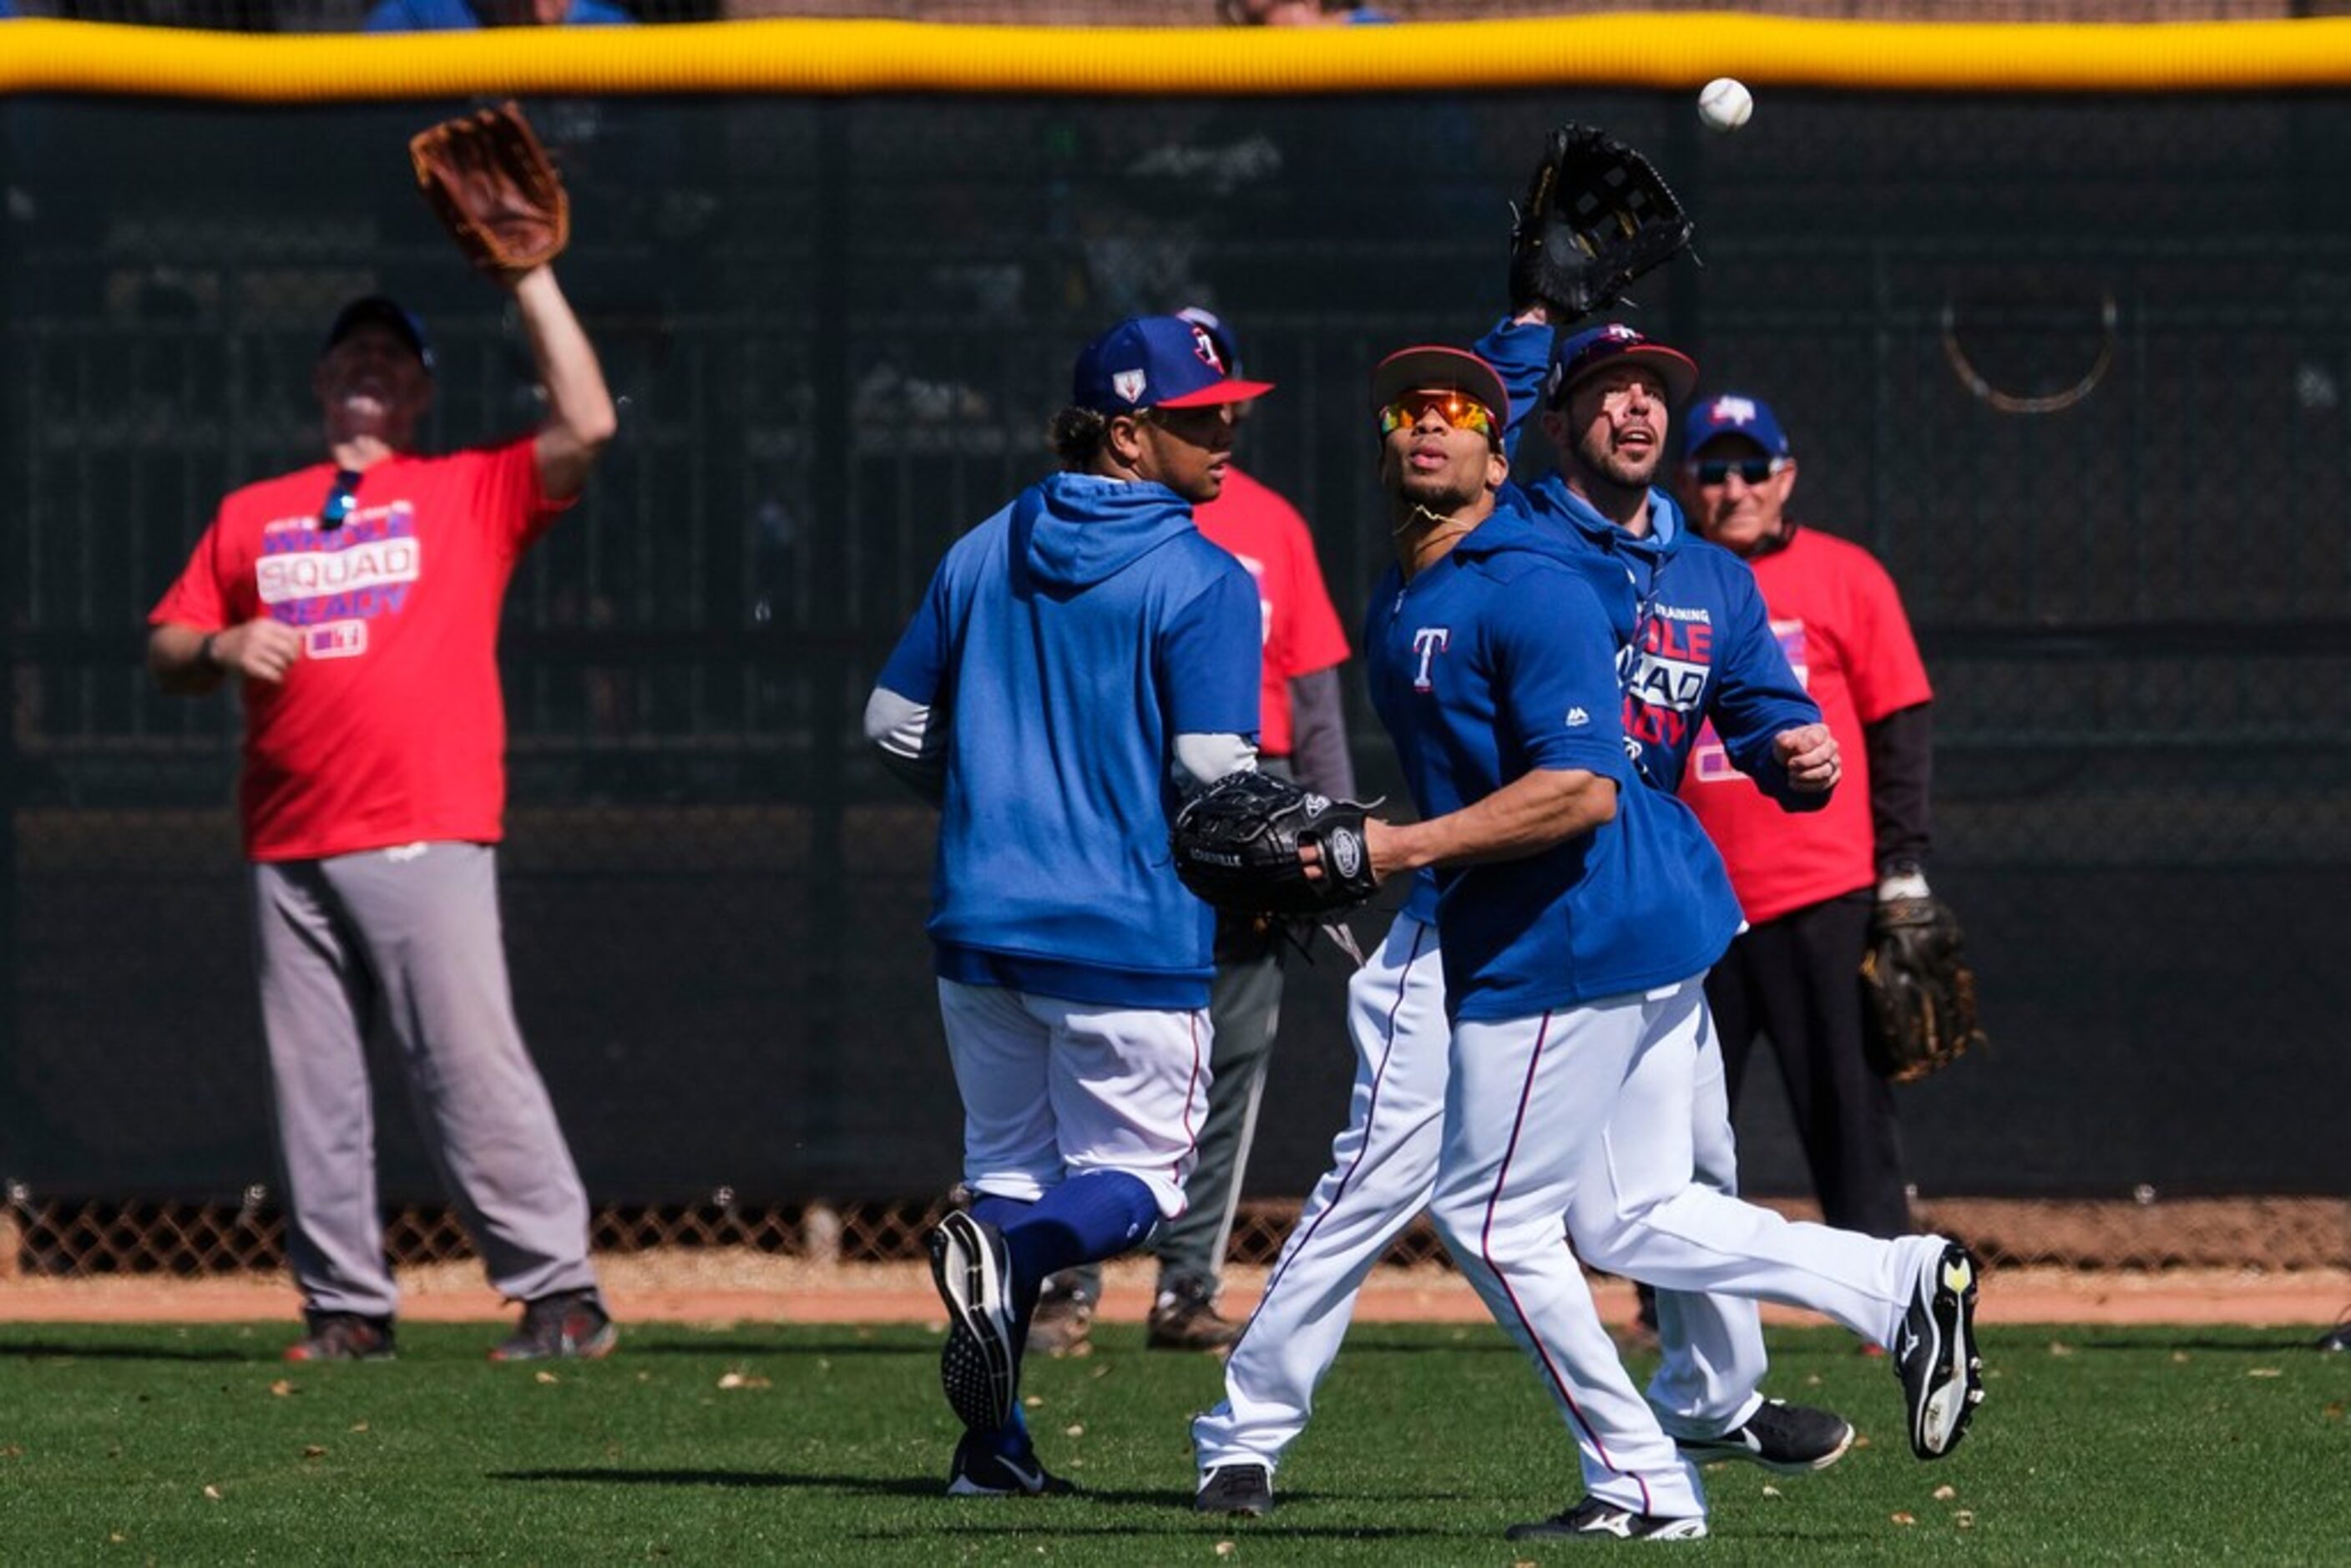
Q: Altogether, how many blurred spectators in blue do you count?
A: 2